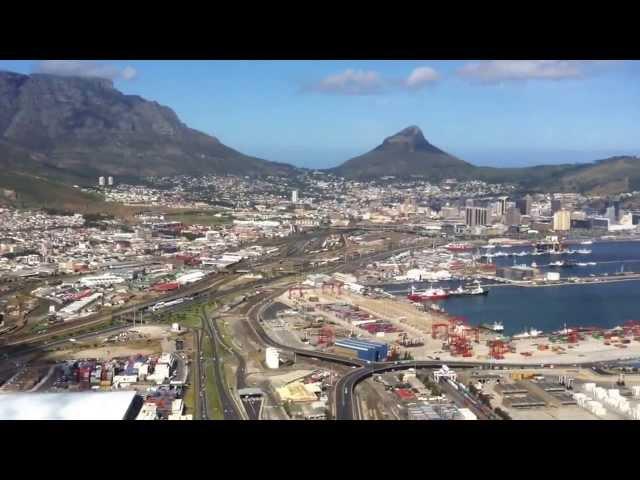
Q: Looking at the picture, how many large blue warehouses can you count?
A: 1